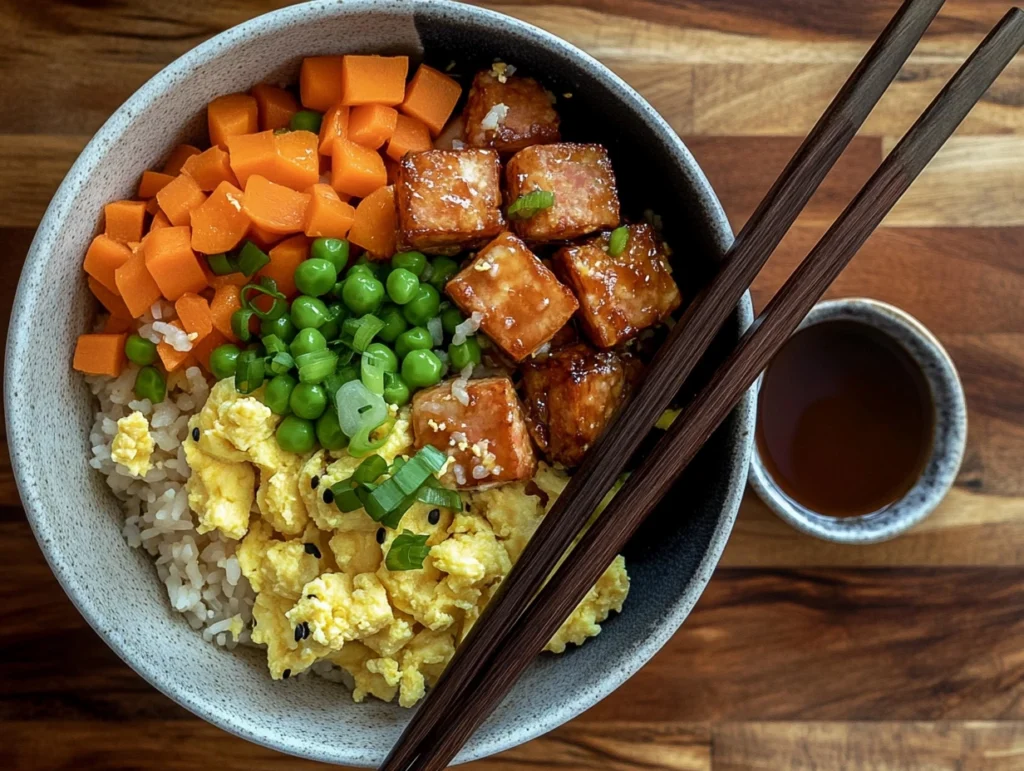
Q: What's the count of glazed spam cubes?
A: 7